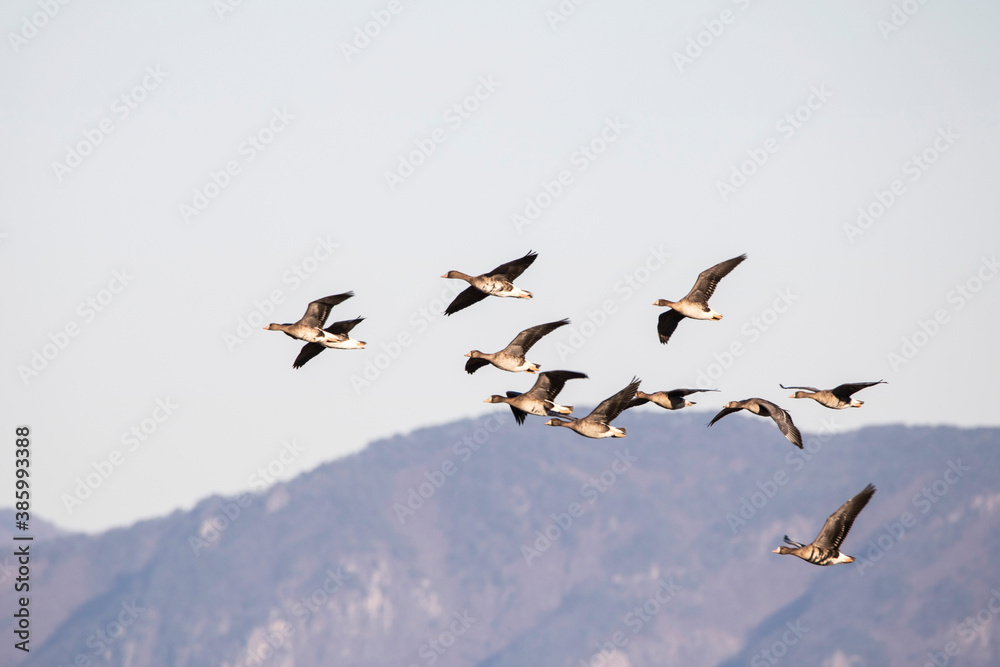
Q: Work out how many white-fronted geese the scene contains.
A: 11